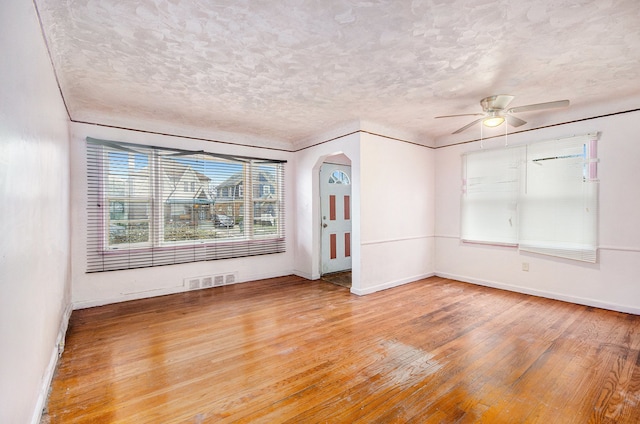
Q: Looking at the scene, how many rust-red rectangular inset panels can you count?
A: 4